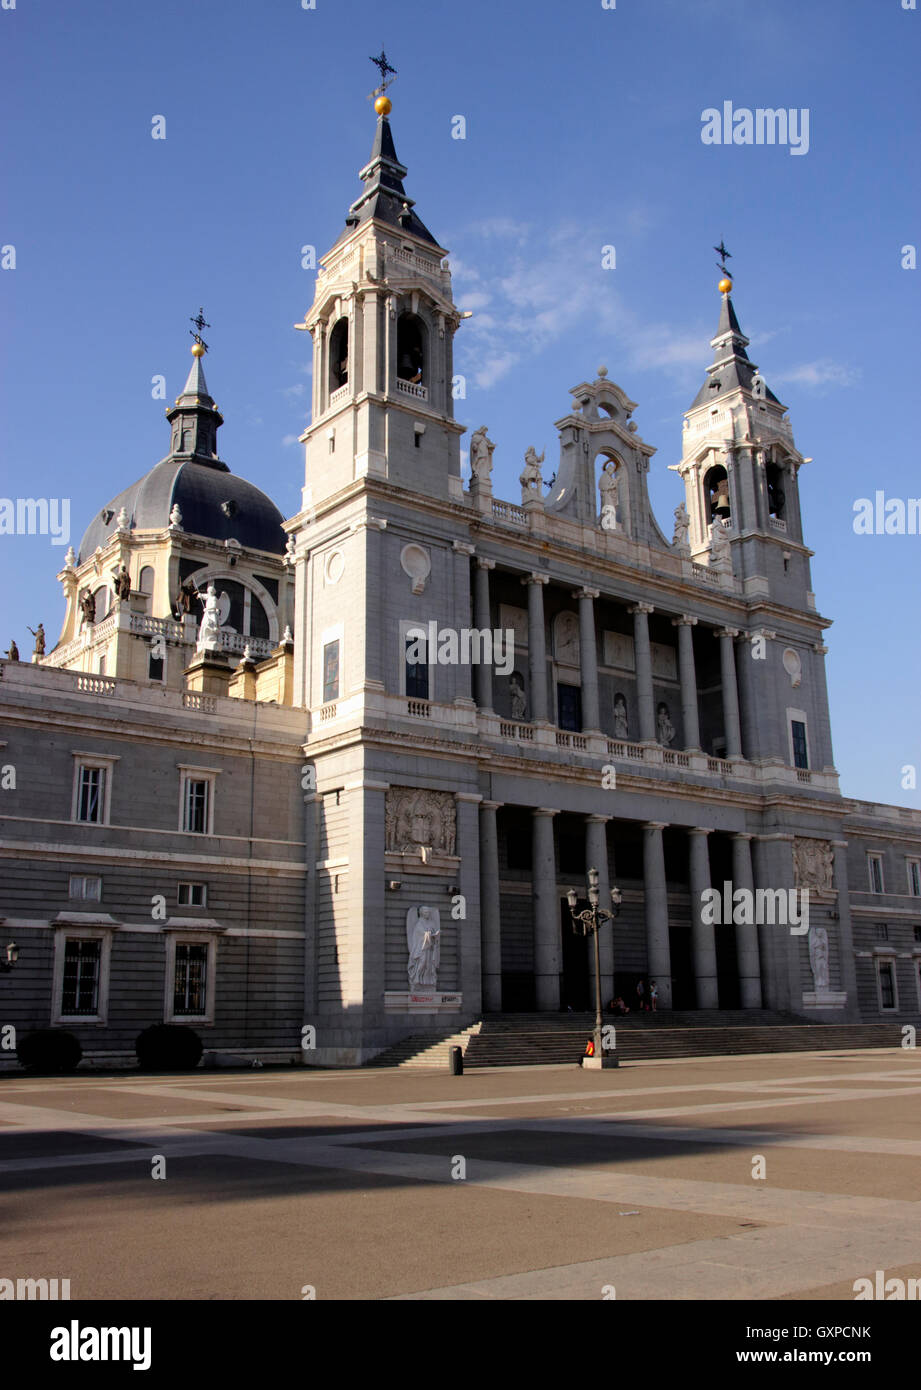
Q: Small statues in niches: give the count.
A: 3